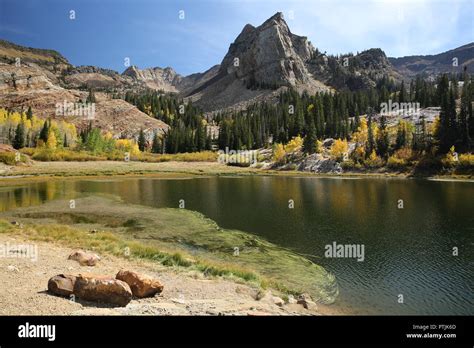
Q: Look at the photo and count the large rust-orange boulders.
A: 3